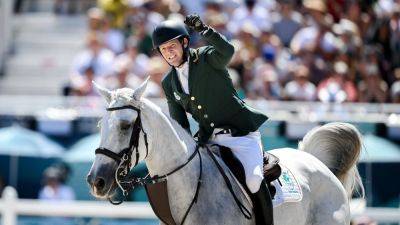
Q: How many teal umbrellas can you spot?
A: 3